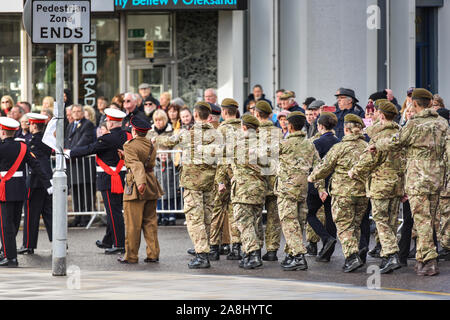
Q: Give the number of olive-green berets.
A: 10